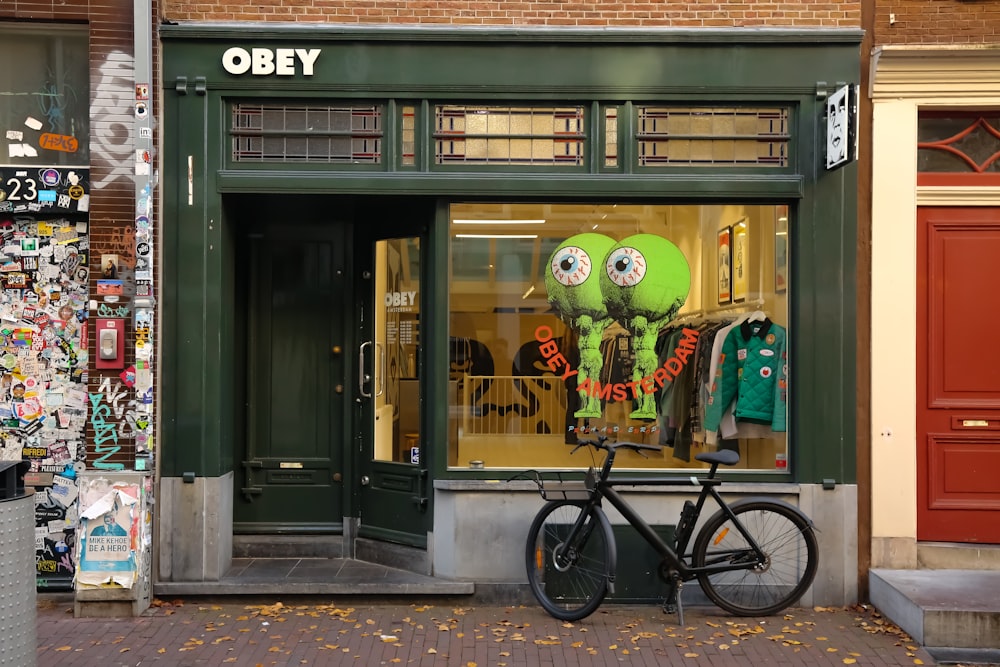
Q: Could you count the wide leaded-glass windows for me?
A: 3